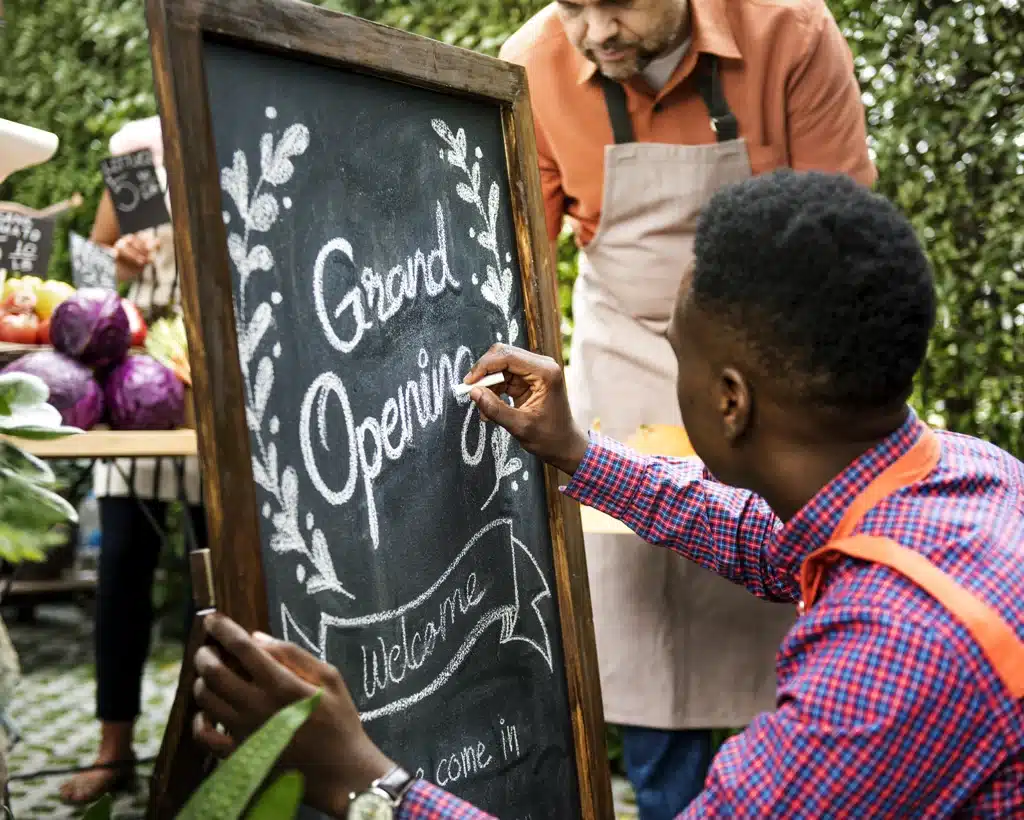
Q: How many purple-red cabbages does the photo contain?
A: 3